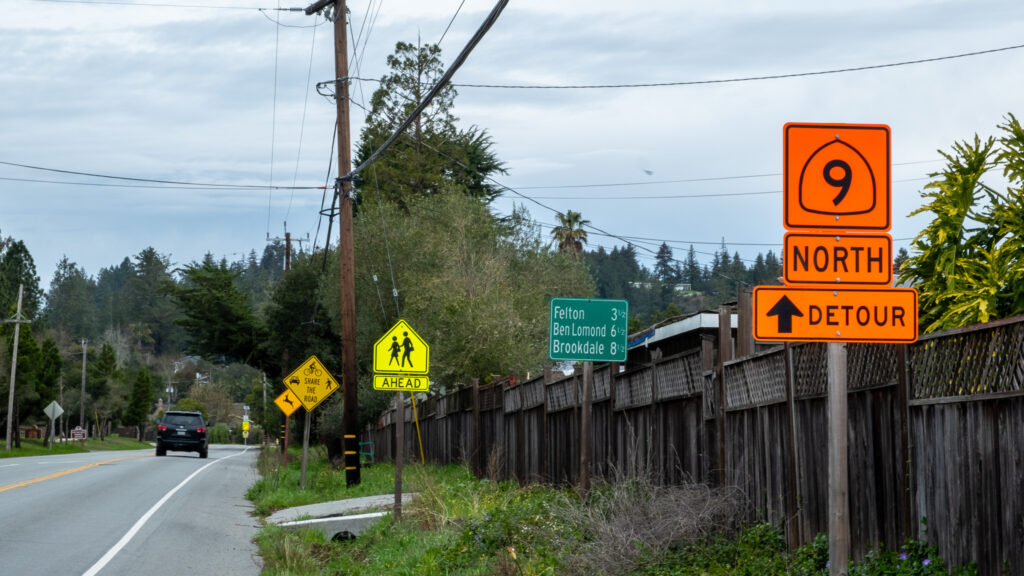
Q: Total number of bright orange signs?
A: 3